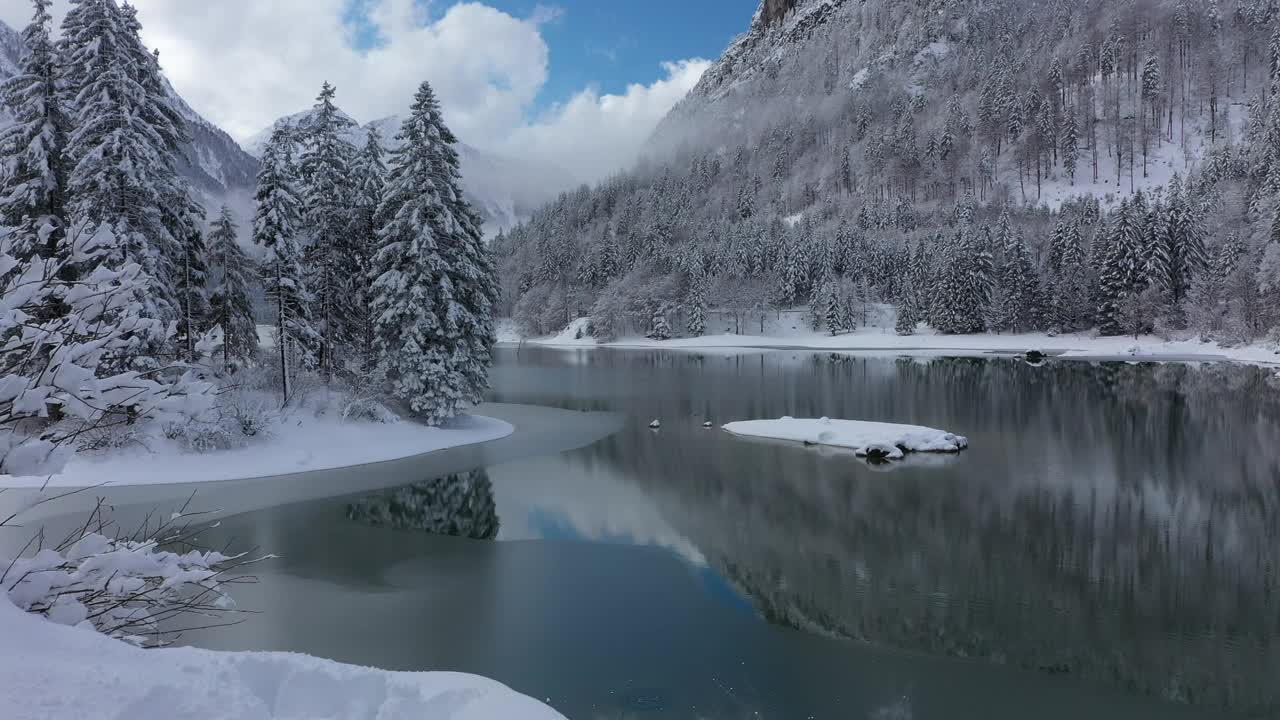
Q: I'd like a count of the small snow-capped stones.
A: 2